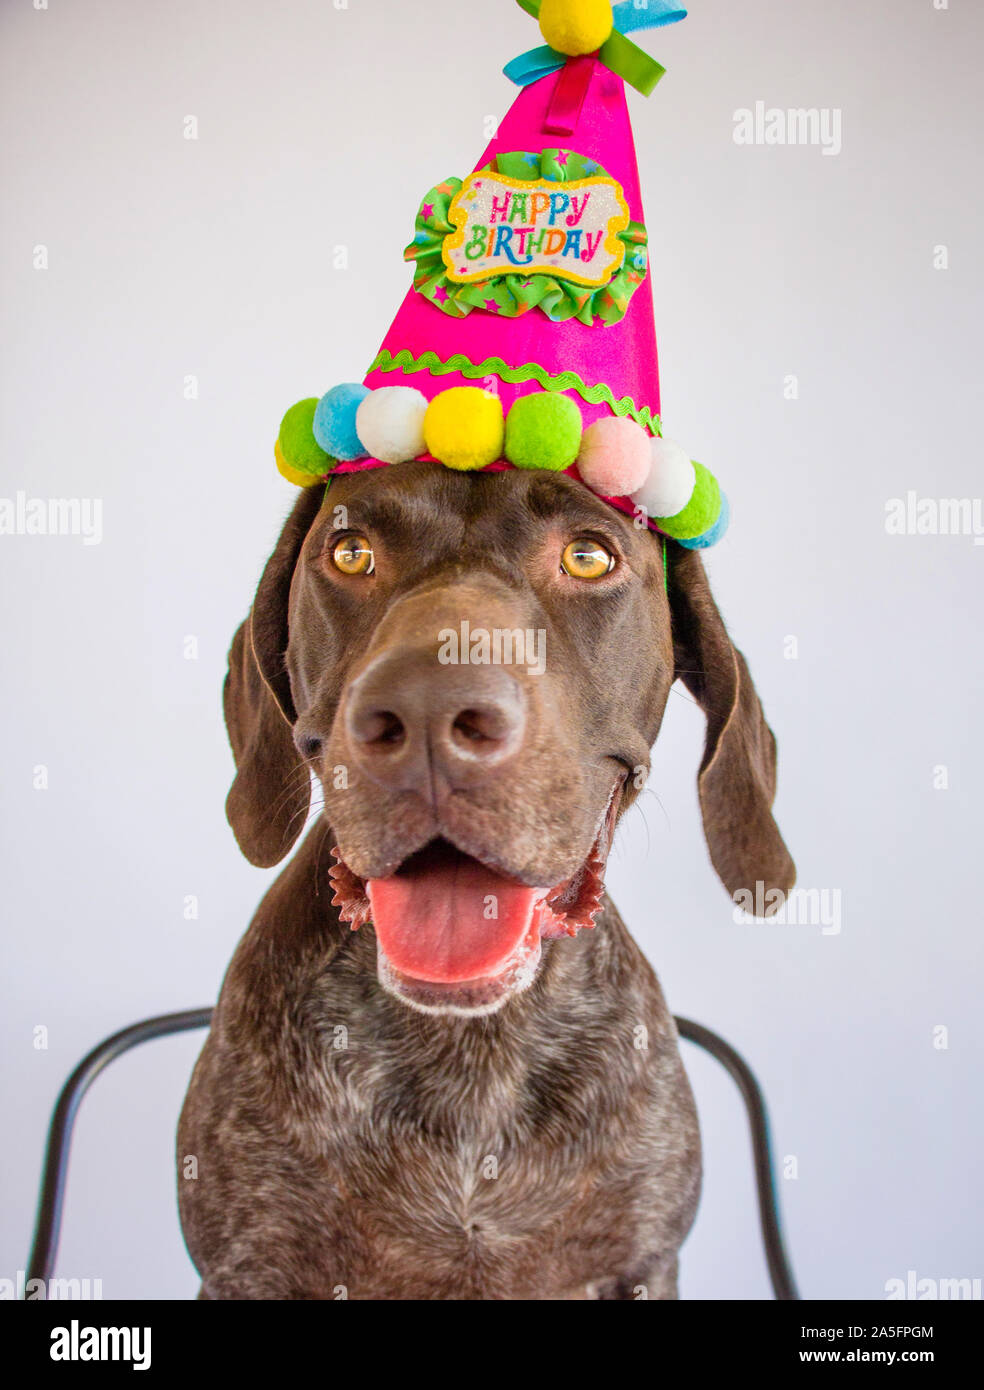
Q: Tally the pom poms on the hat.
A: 11